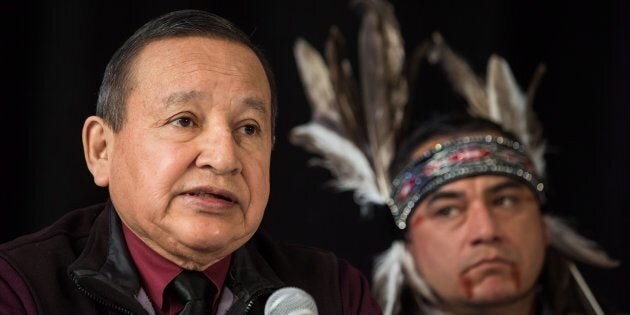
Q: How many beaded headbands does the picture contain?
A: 1